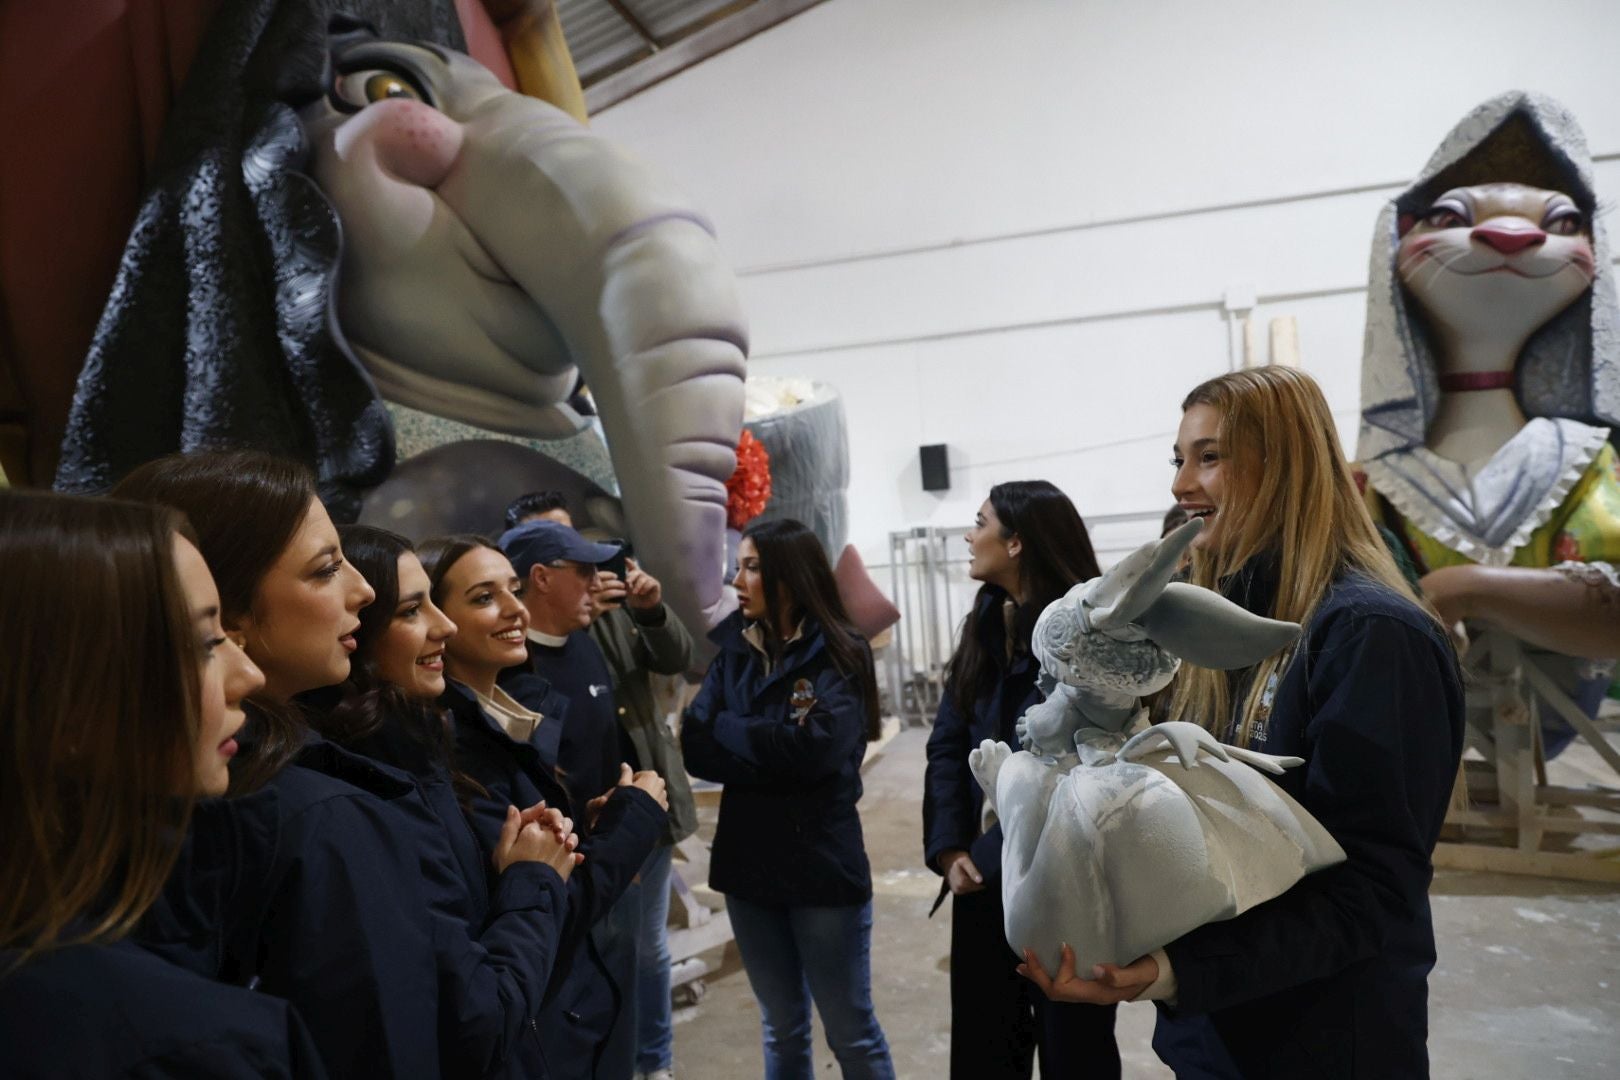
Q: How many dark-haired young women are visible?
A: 6